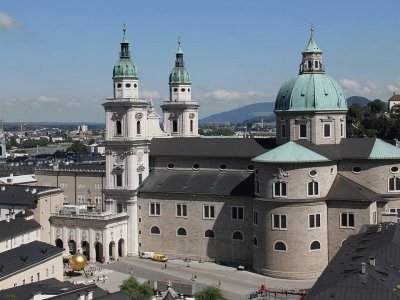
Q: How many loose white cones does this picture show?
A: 0